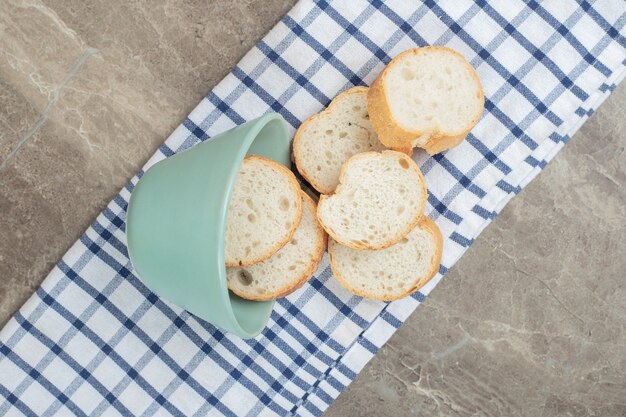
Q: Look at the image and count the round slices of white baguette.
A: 6